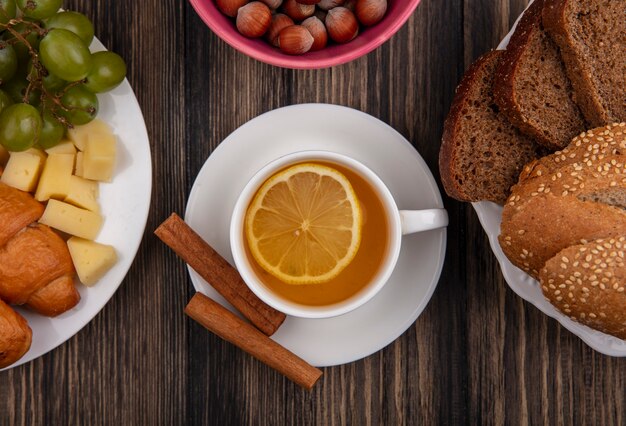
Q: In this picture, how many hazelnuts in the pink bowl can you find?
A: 11